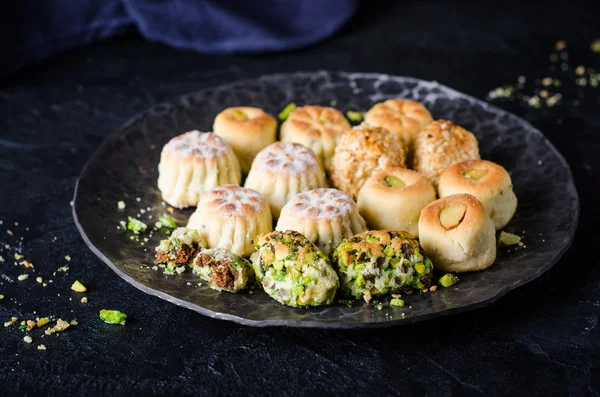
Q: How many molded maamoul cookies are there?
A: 6